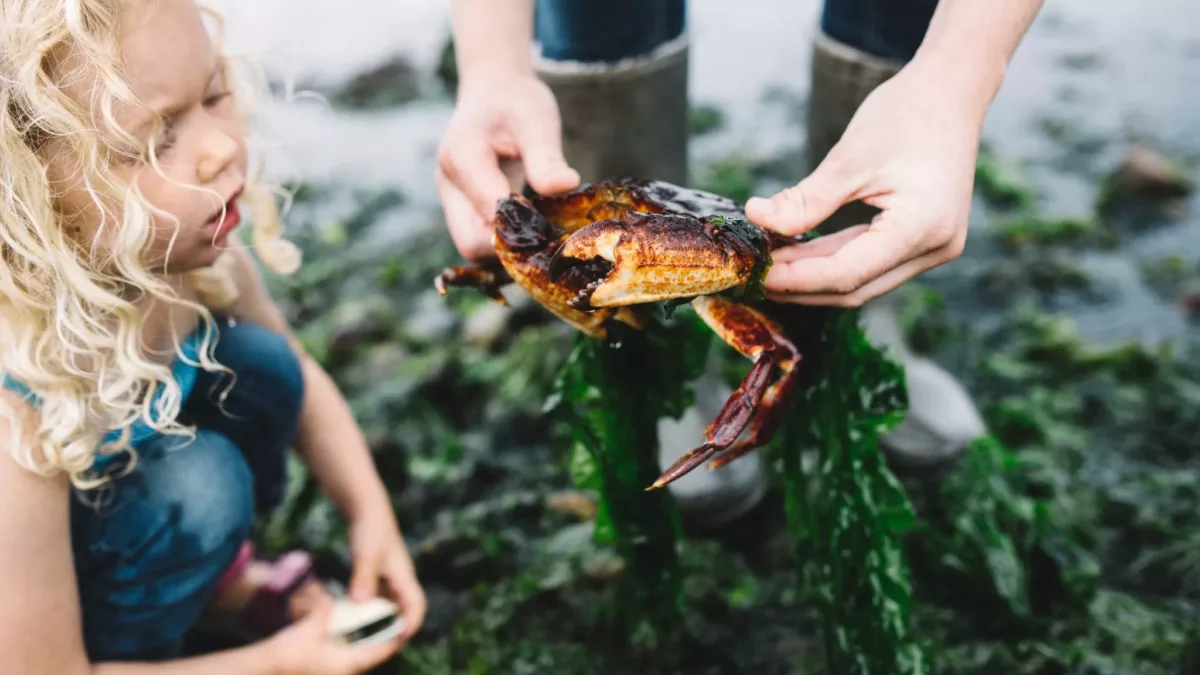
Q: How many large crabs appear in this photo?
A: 1